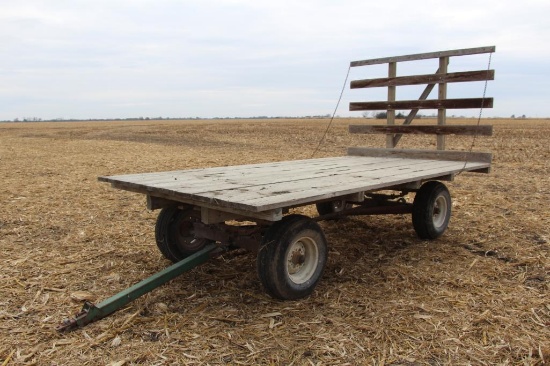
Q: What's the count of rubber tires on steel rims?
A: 4